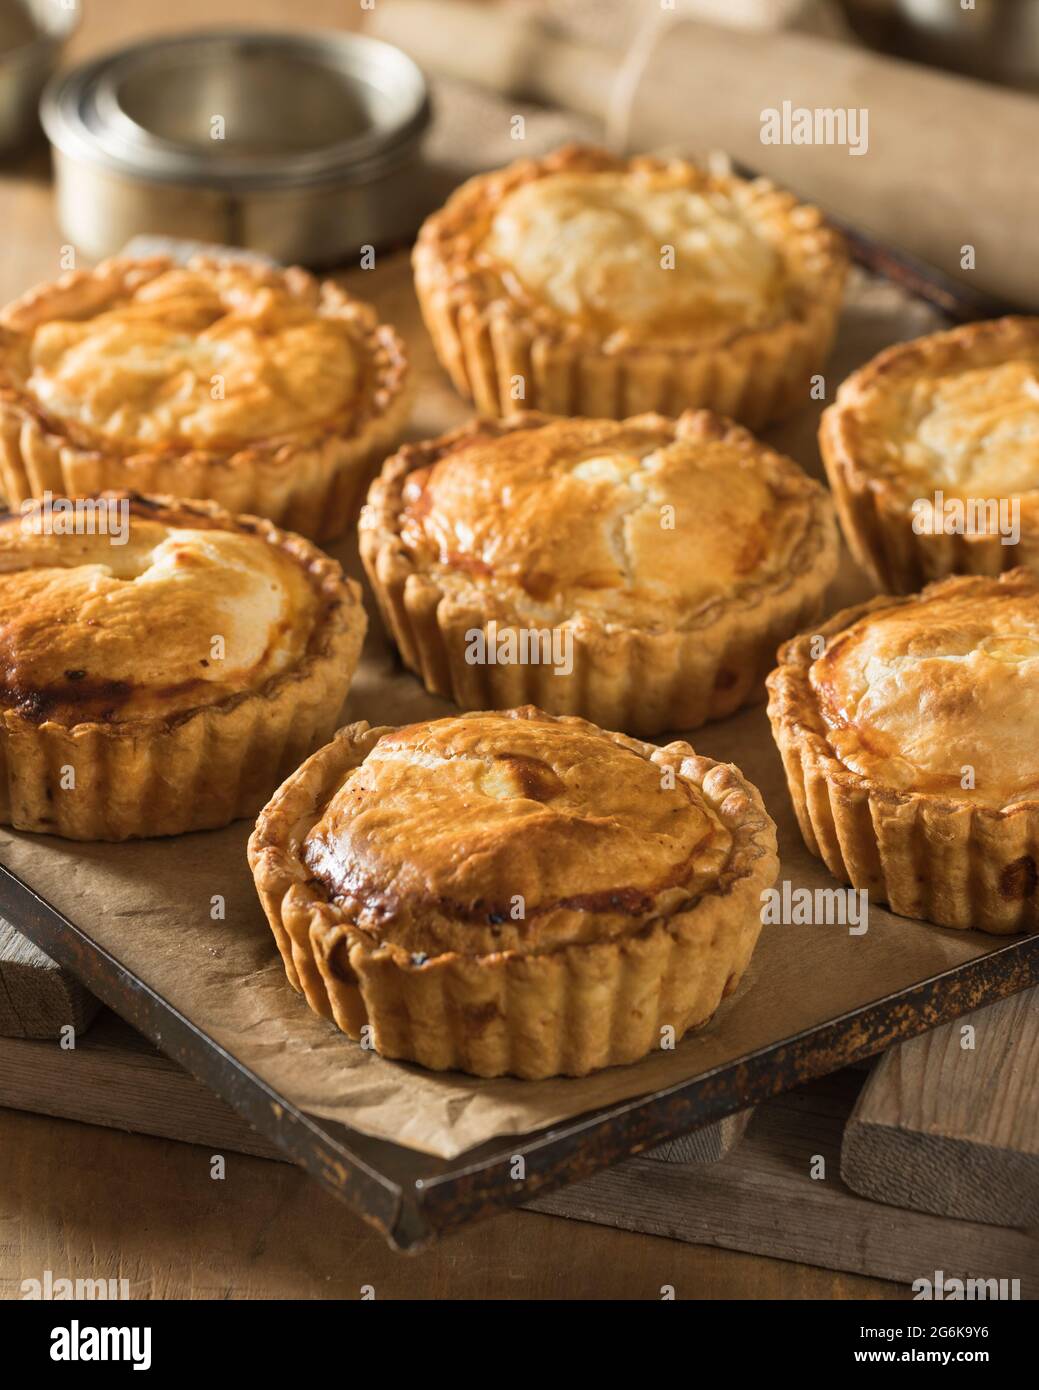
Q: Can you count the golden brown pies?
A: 7